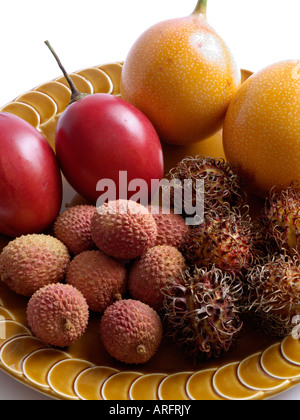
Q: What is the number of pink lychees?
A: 8